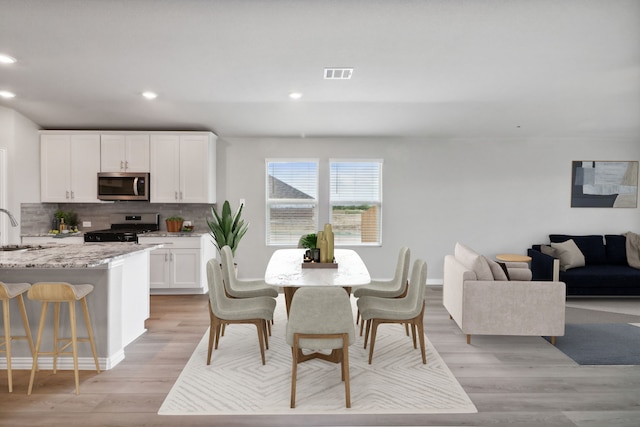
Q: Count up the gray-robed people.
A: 0